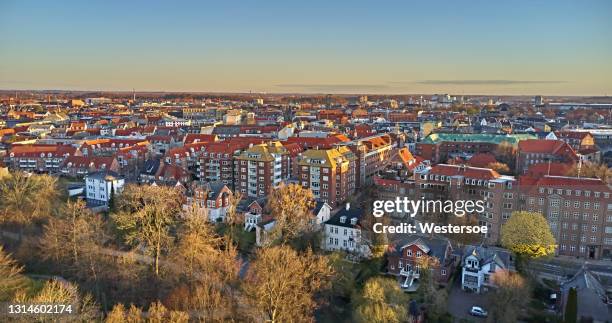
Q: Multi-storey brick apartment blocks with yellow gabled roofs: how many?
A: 2